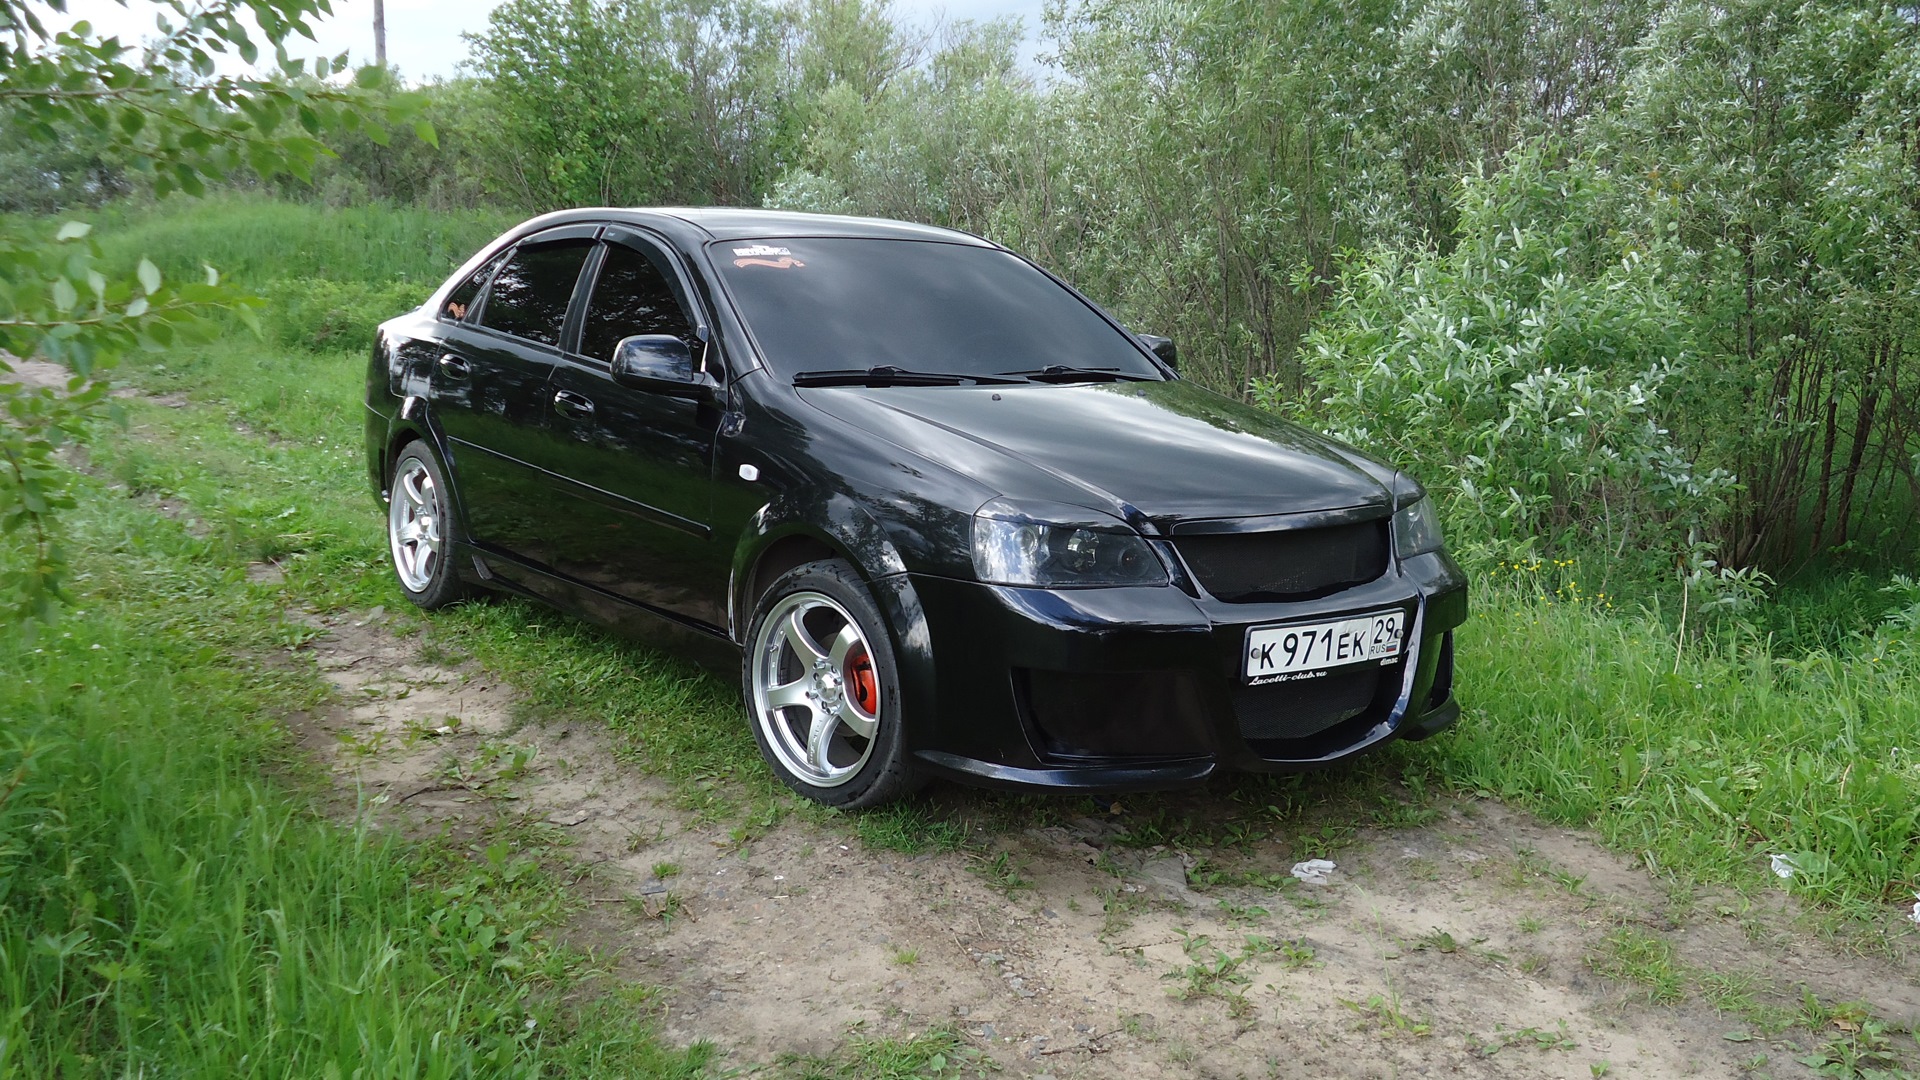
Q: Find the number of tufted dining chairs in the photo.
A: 0